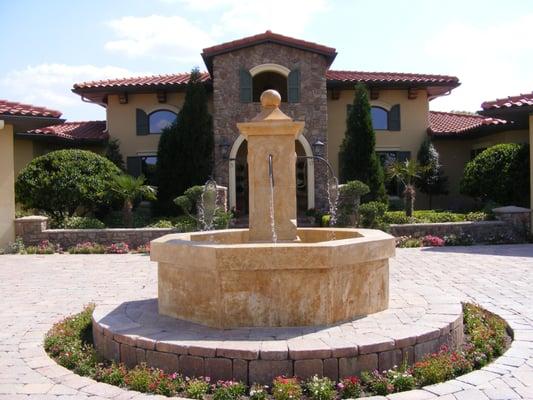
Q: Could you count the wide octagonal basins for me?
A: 1